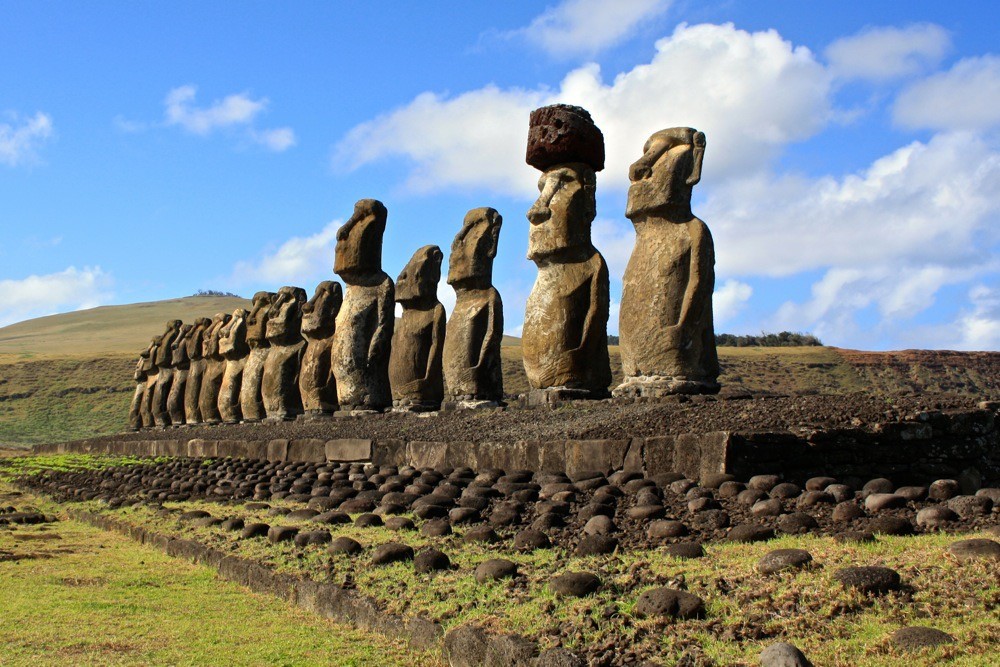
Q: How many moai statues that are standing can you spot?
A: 15